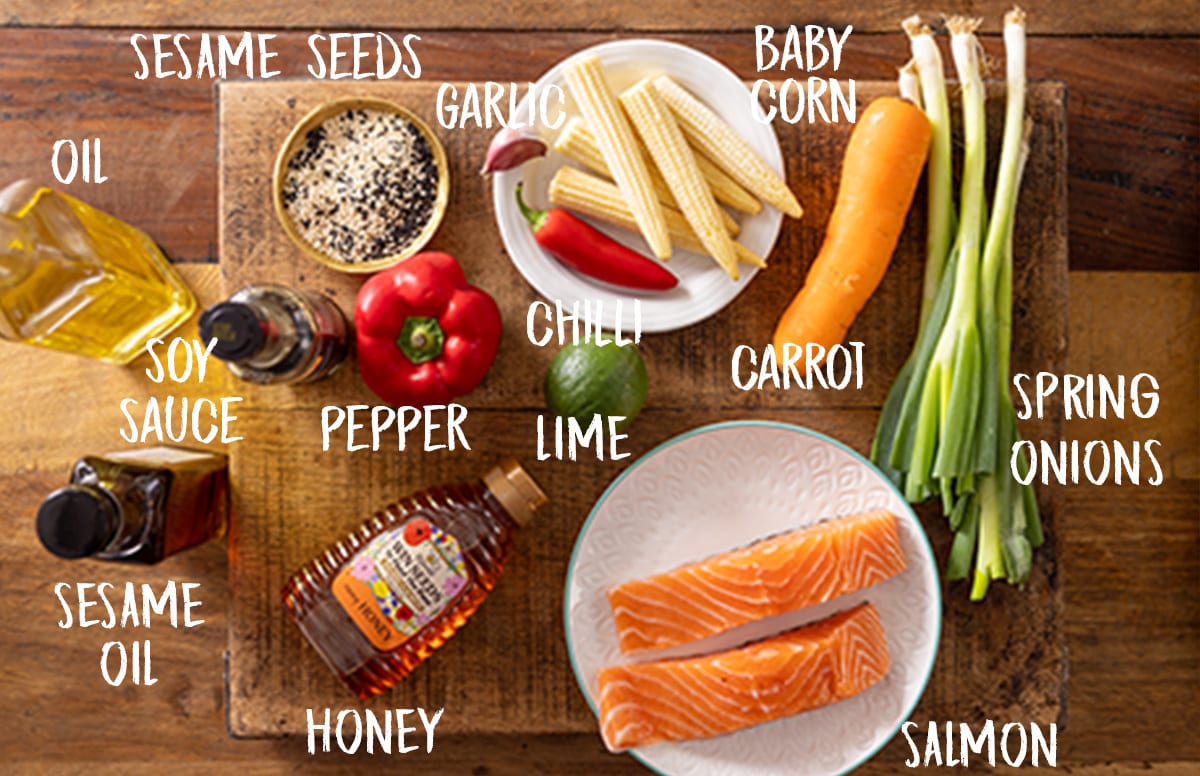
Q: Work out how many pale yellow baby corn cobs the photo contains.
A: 6